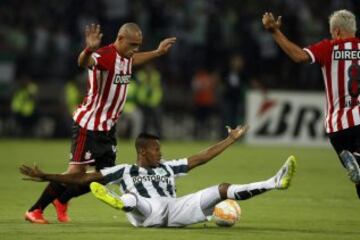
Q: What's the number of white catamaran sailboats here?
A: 0